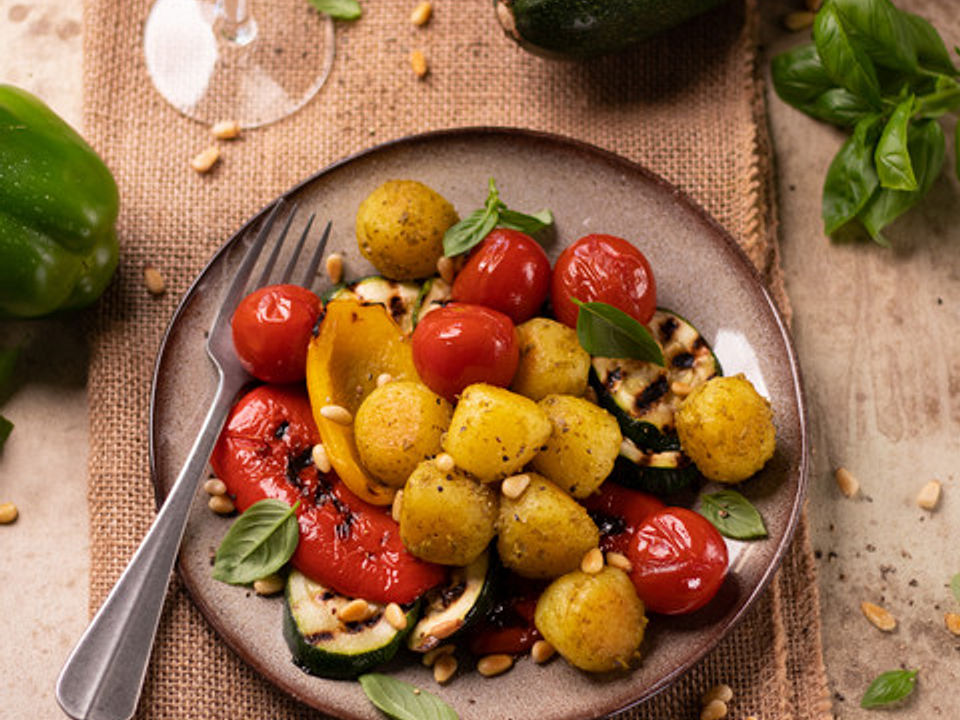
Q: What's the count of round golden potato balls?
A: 9